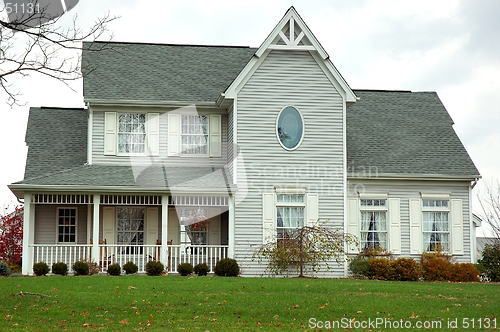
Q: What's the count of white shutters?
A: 14